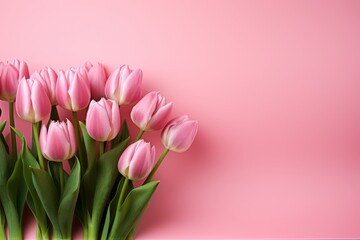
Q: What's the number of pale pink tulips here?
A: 11